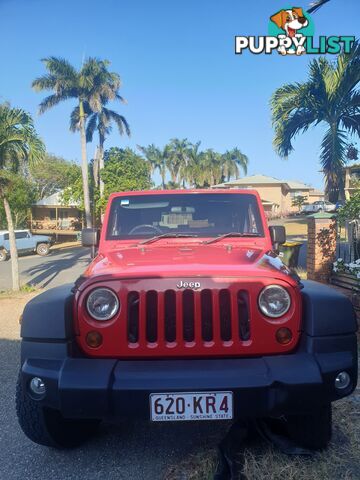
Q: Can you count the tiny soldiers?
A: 0